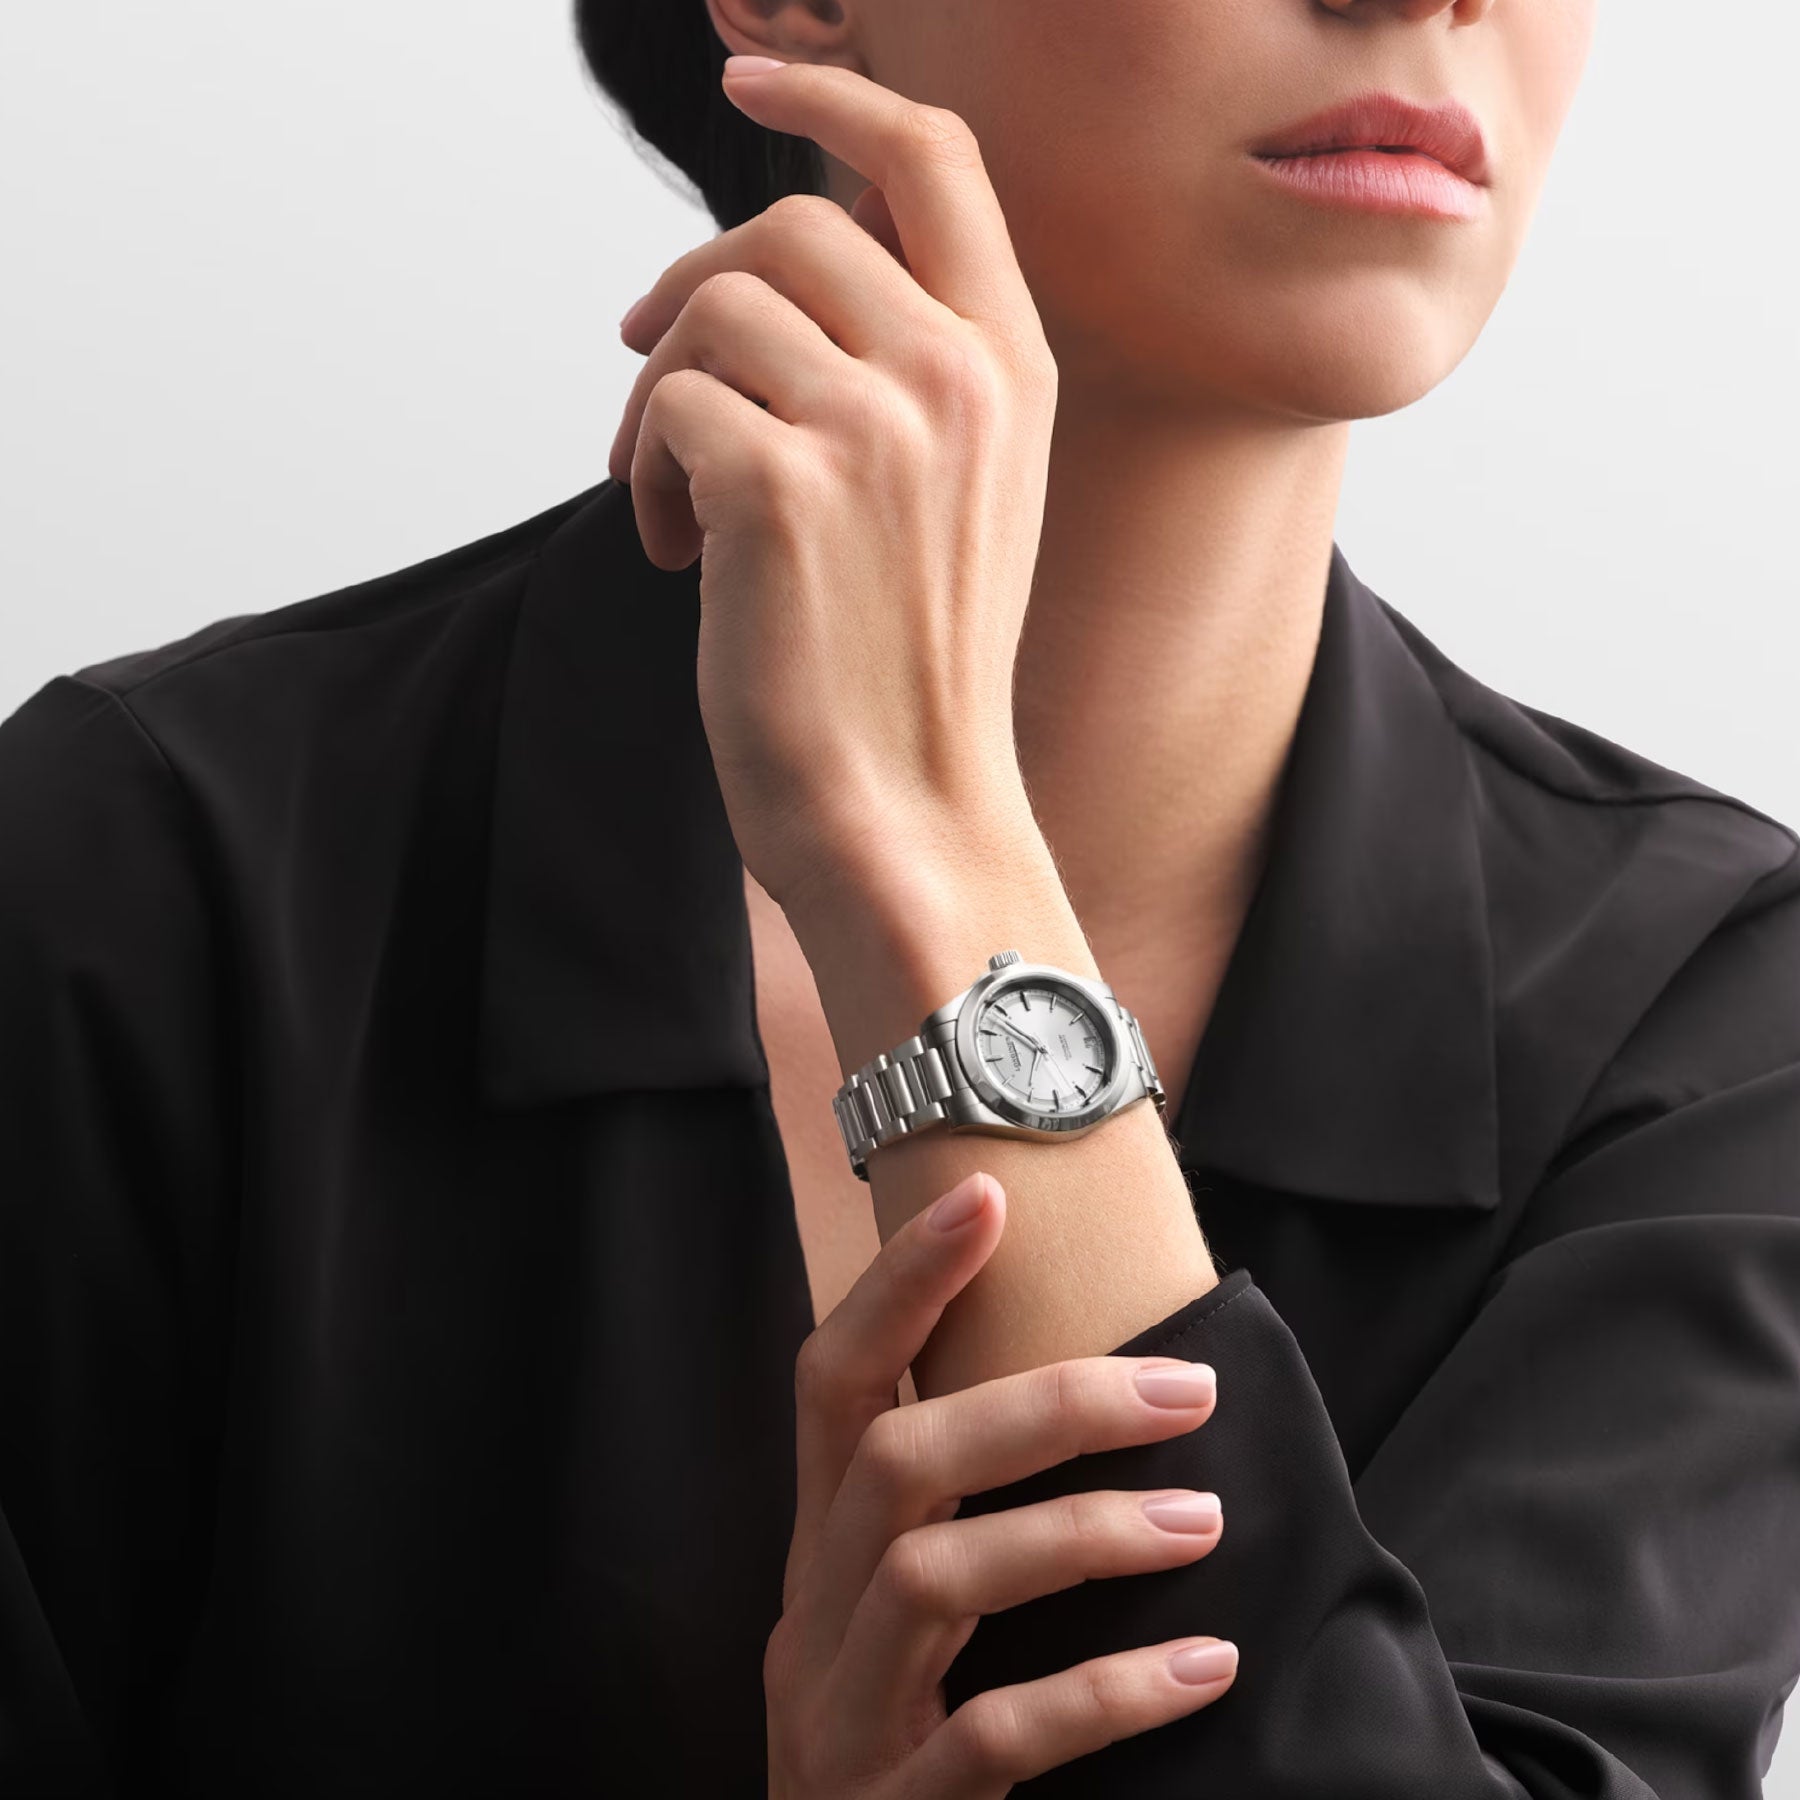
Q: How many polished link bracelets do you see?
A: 1